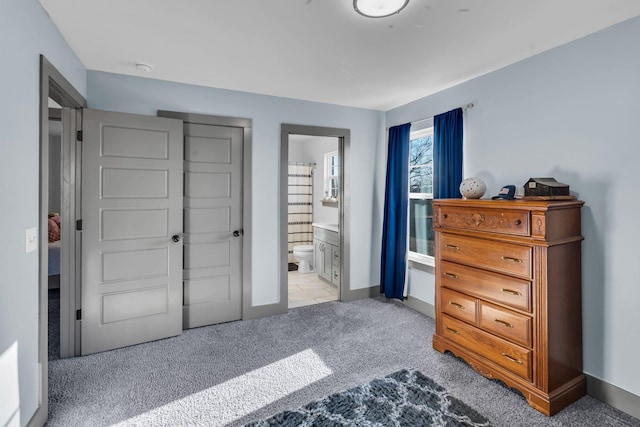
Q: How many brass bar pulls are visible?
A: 8